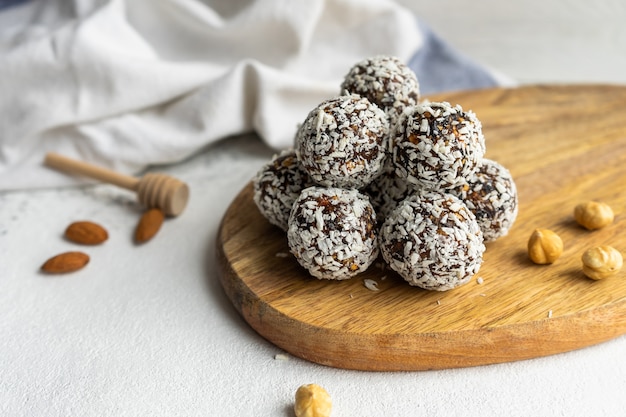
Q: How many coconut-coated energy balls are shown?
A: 8